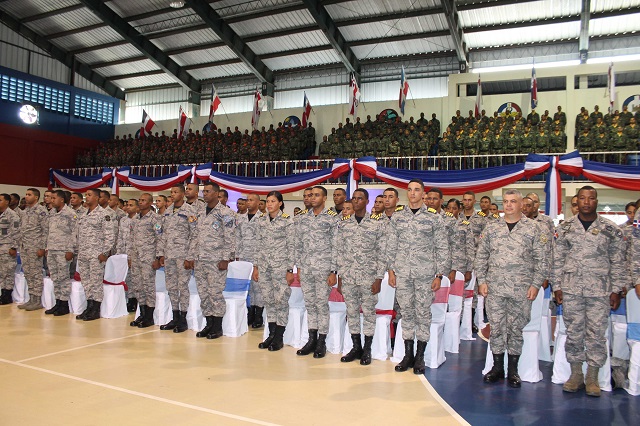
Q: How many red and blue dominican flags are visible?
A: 5